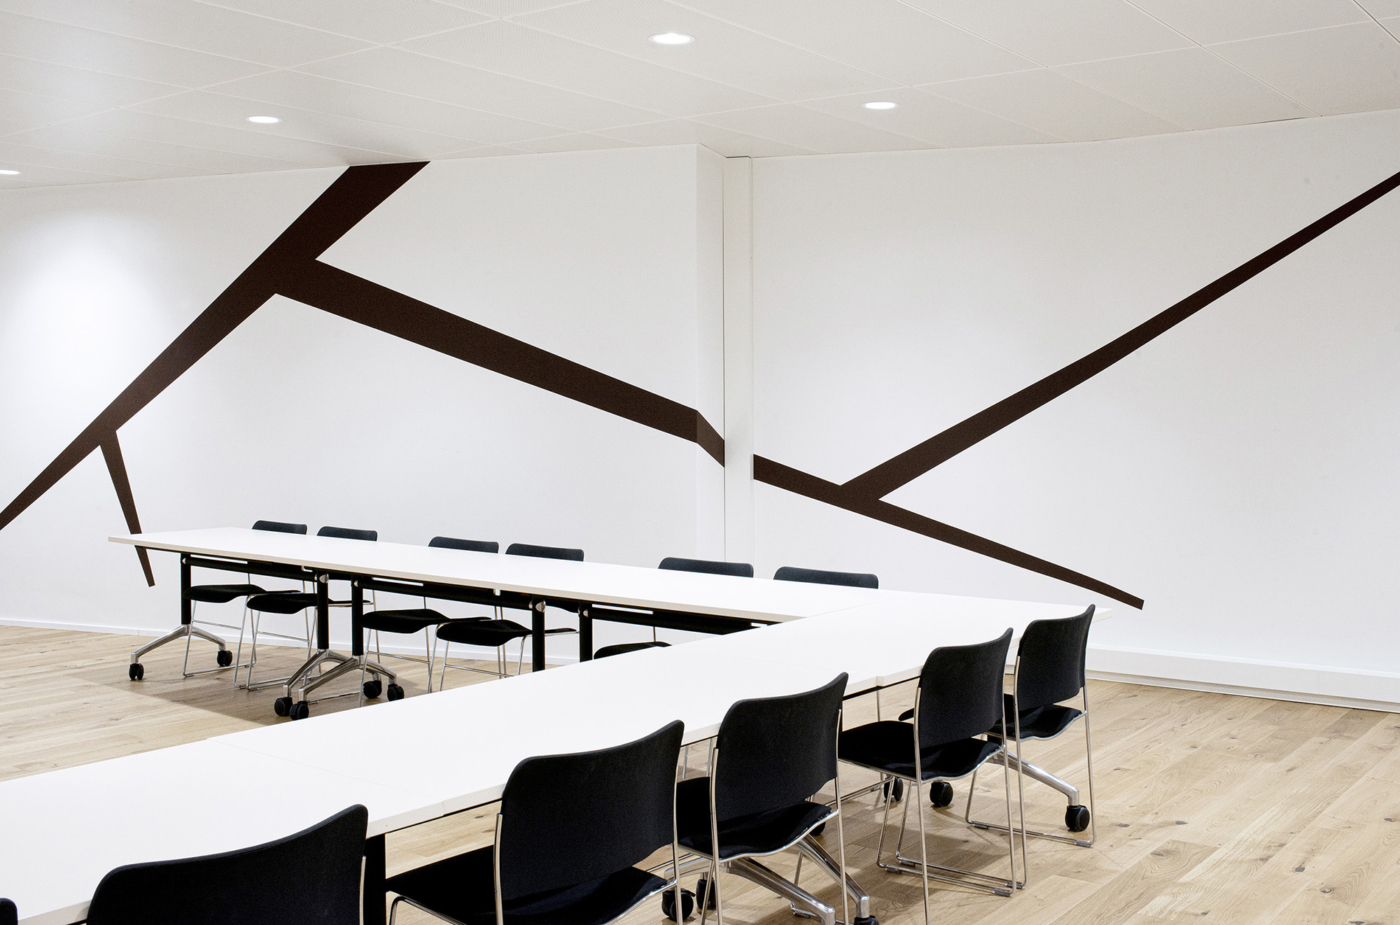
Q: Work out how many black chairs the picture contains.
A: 12